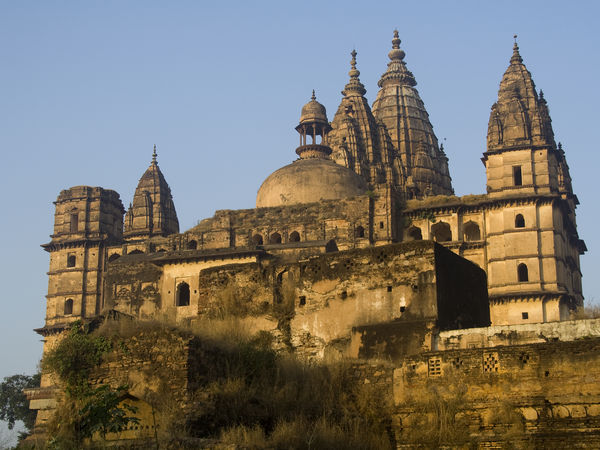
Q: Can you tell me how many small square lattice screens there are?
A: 2